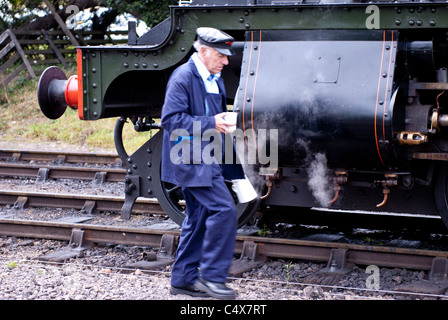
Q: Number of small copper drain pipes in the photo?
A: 3